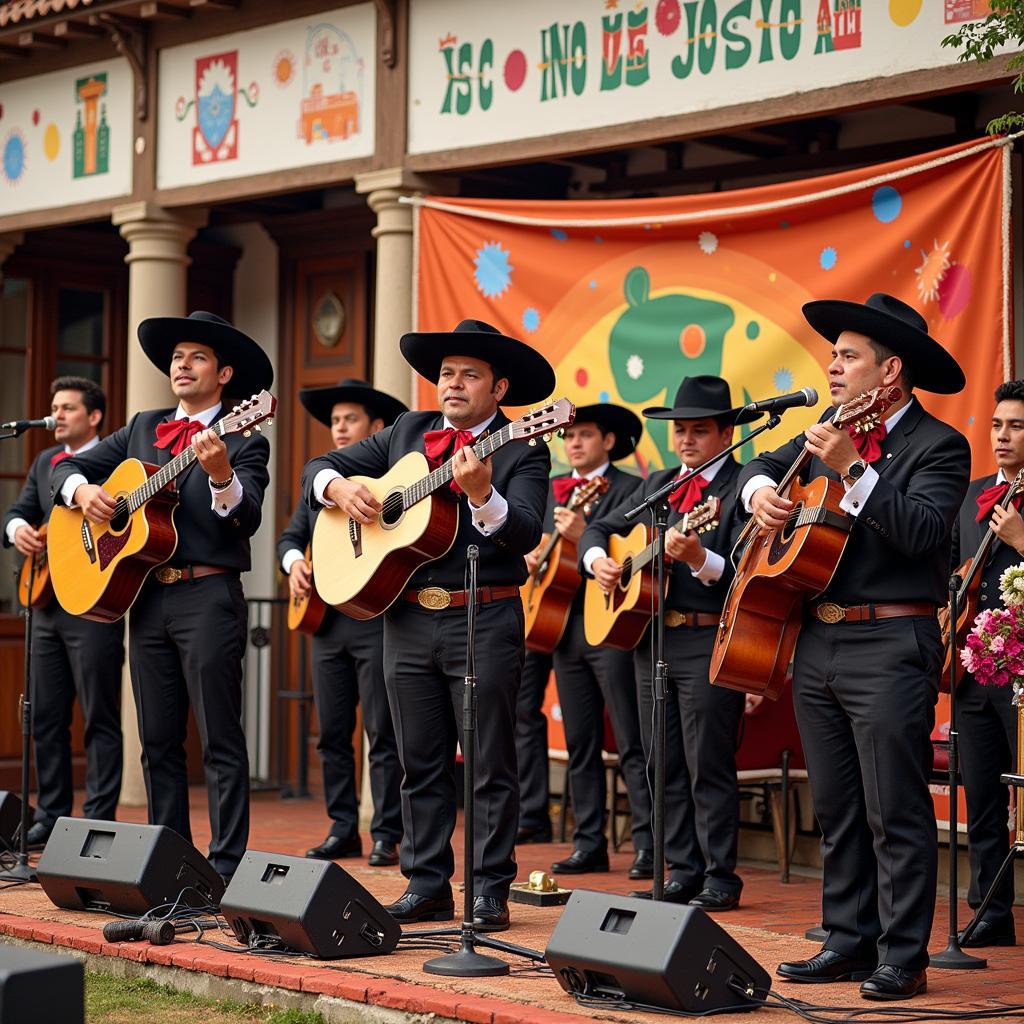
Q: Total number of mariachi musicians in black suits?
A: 8